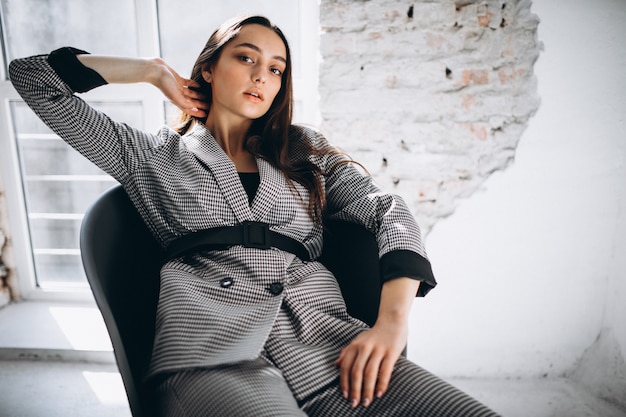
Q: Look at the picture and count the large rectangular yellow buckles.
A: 0